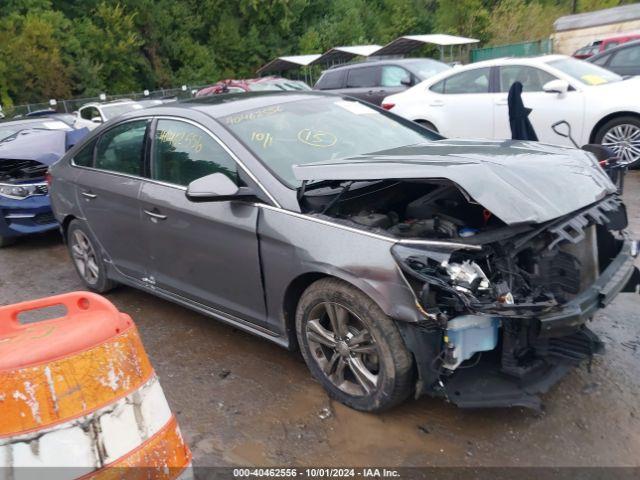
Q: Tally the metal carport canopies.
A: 3